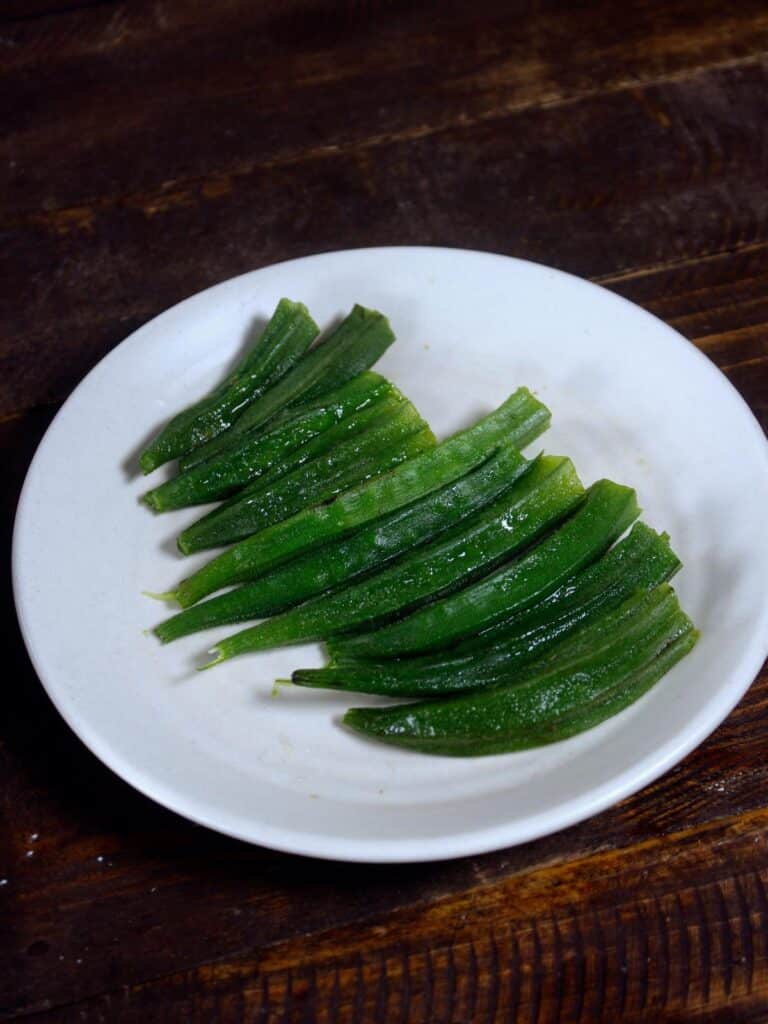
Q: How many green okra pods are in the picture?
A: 10